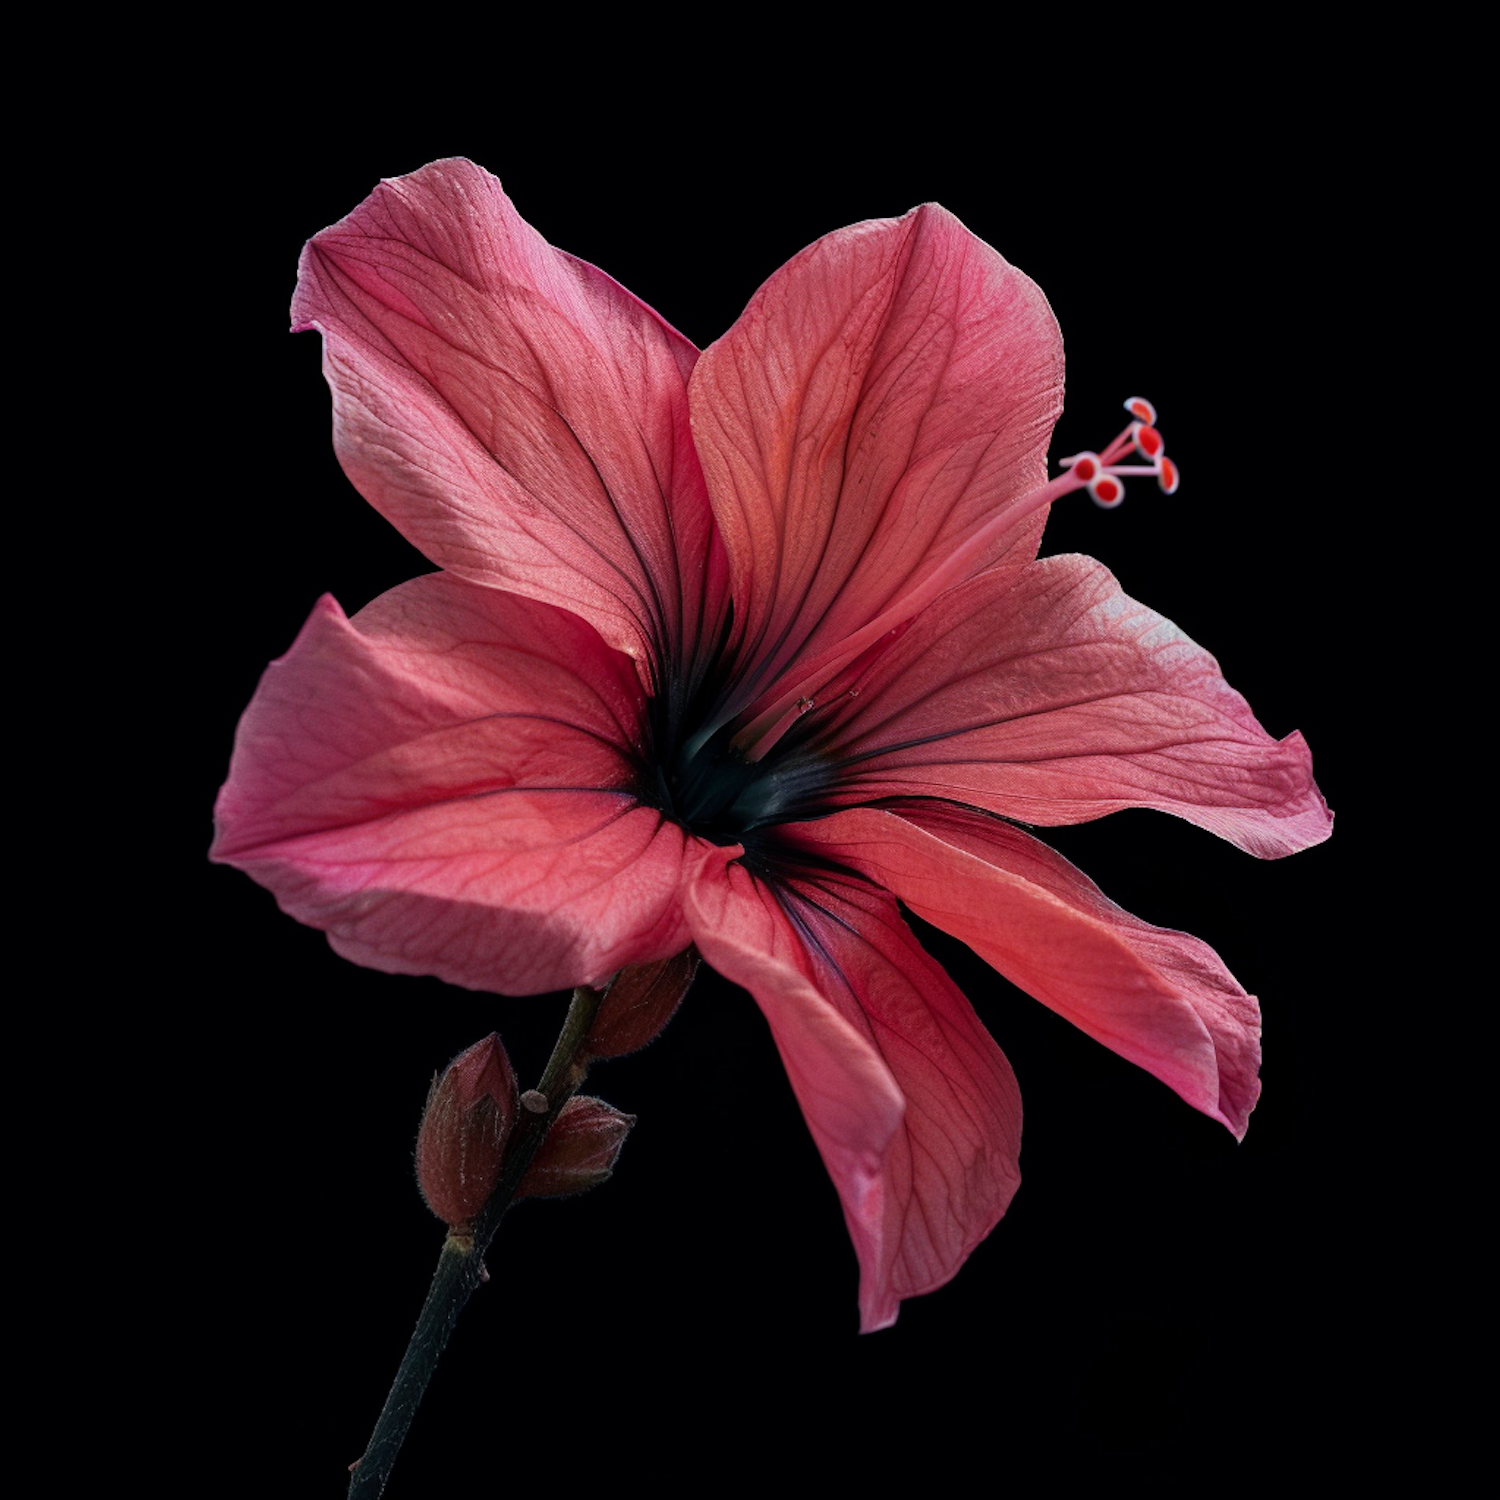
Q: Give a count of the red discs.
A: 5